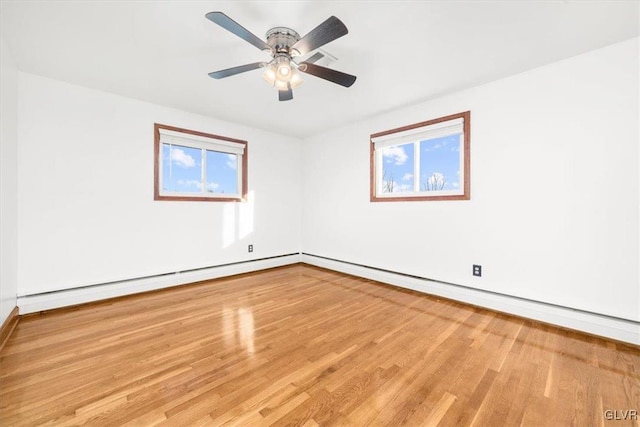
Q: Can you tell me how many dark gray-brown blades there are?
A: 5